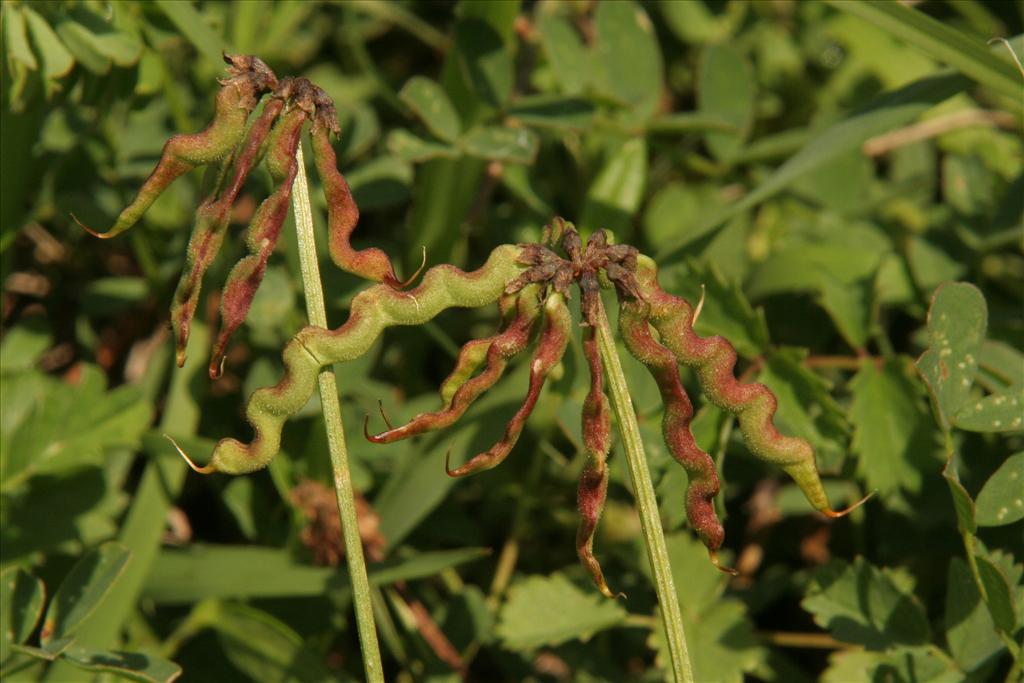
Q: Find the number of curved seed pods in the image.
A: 11